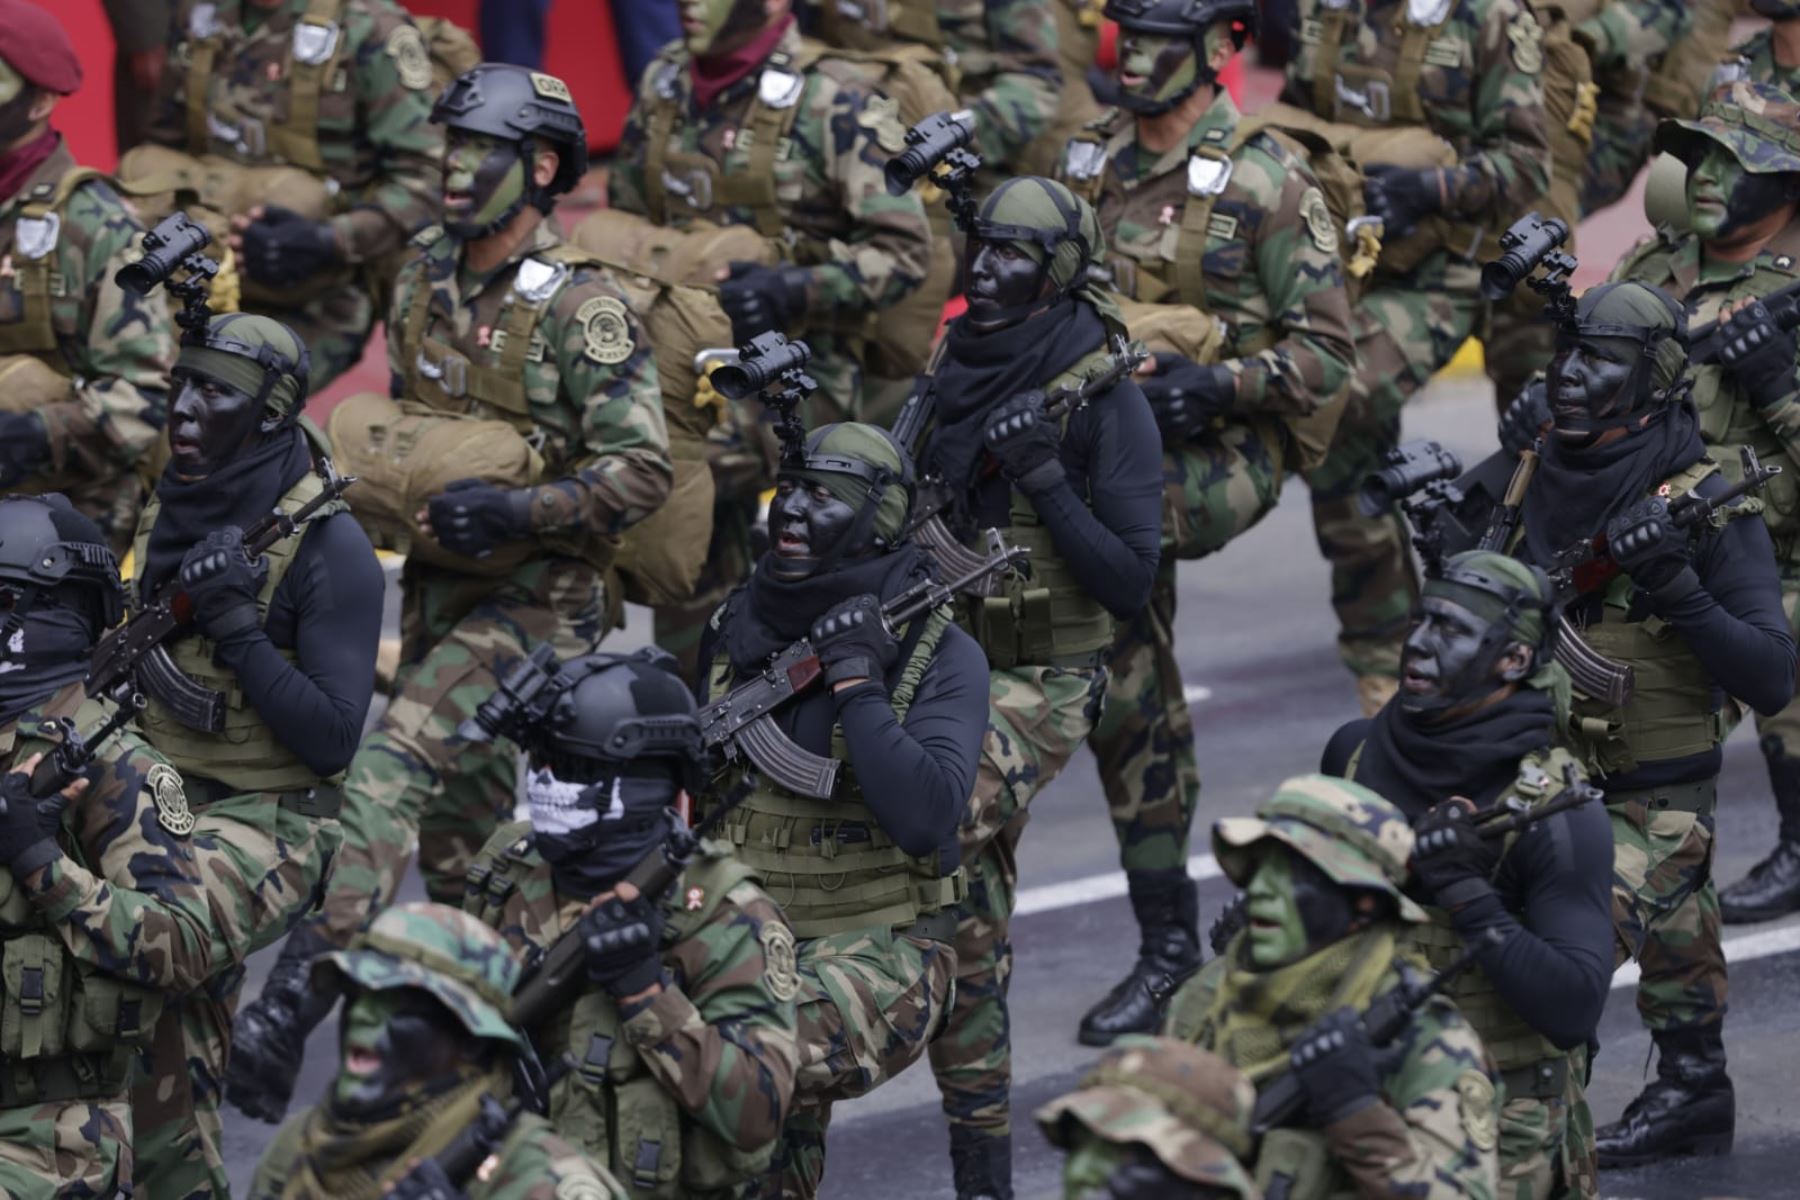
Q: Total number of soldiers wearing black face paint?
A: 5